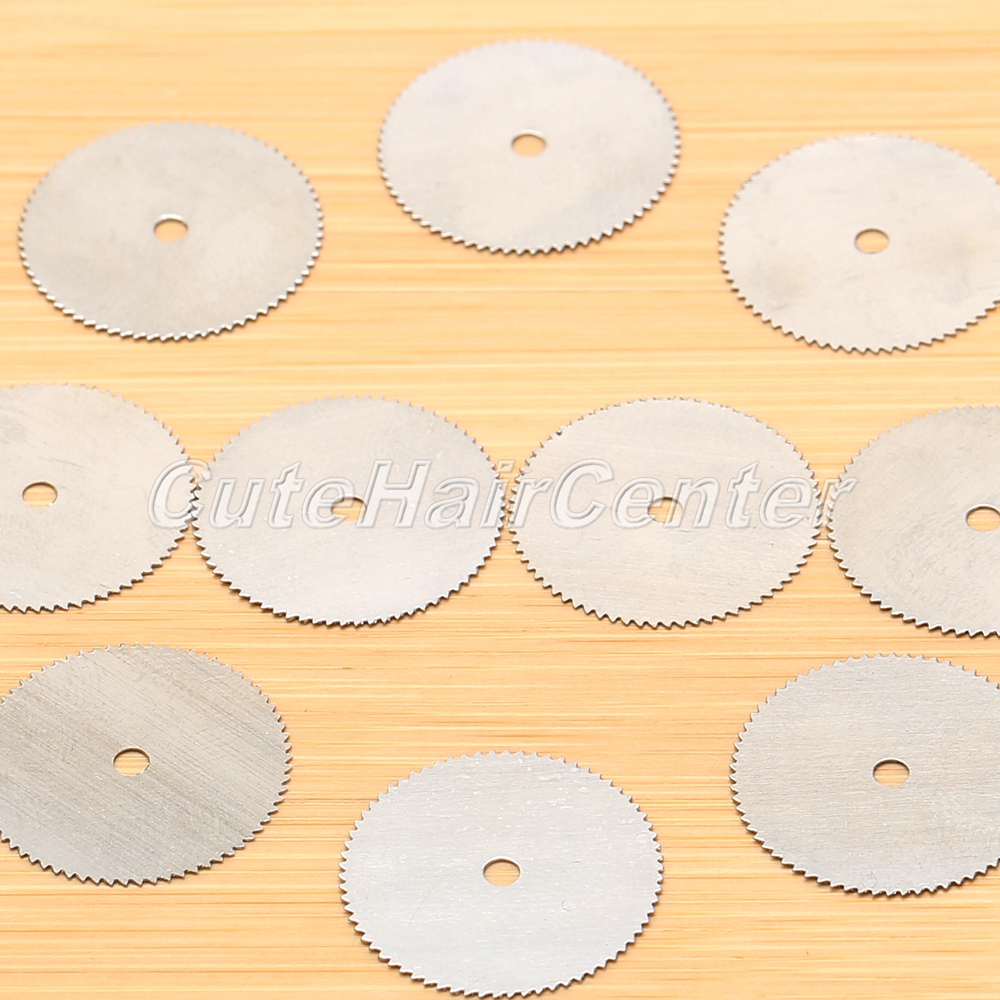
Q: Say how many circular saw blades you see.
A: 10